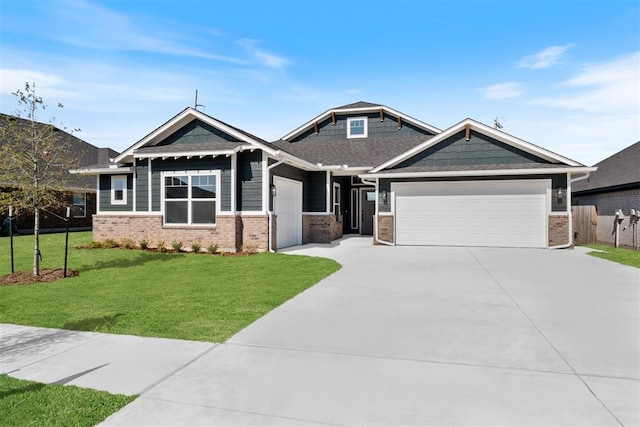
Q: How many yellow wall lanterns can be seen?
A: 0